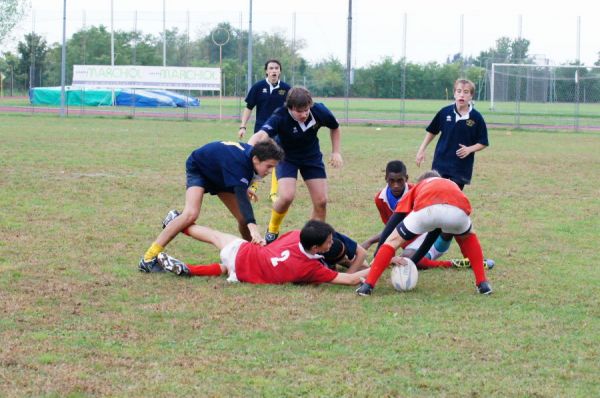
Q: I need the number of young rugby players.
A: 8